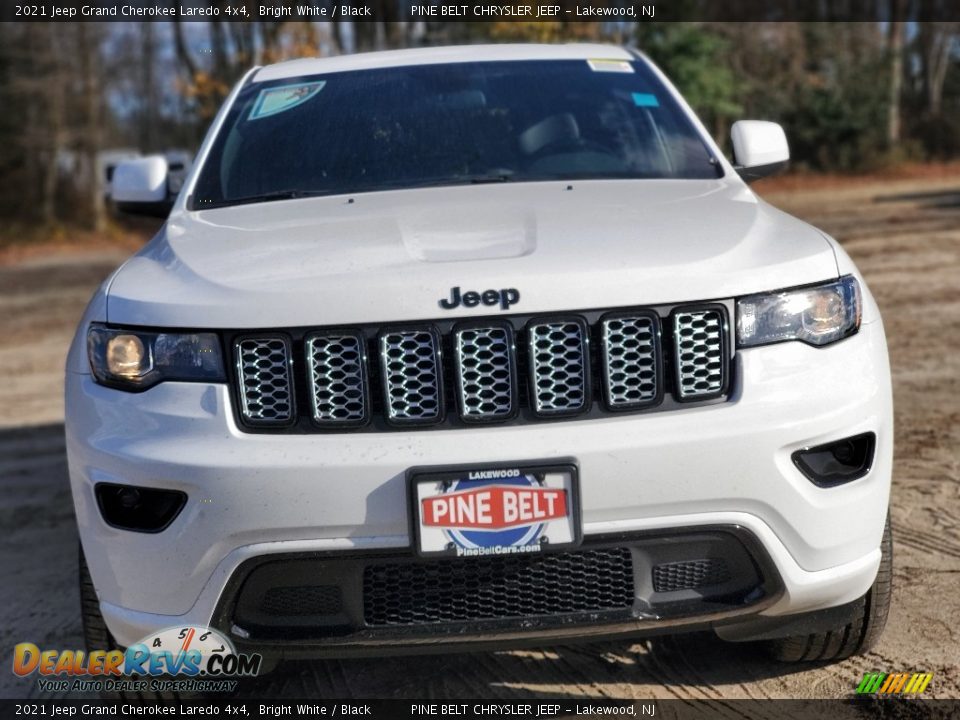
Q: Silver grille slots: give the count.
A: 7